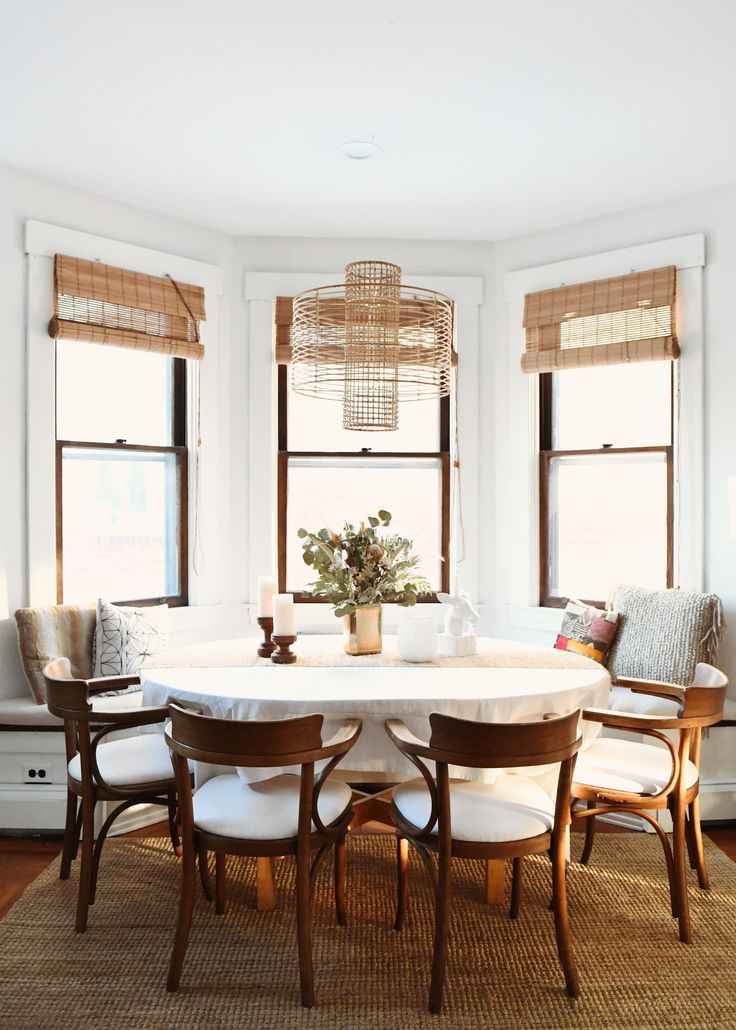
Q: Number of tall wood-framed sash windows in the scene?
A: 3